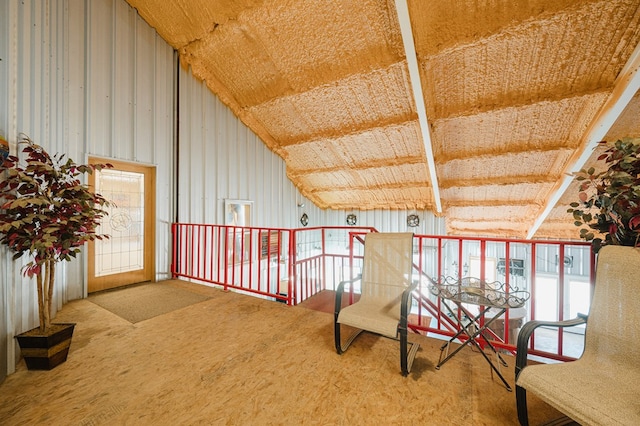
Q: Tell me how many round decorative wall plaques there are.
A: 3